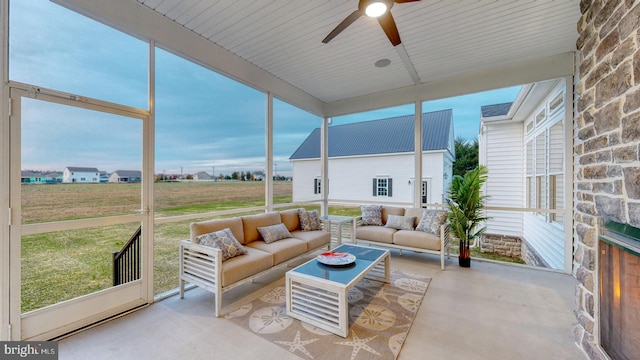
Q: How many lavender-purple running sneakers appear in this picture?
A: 0